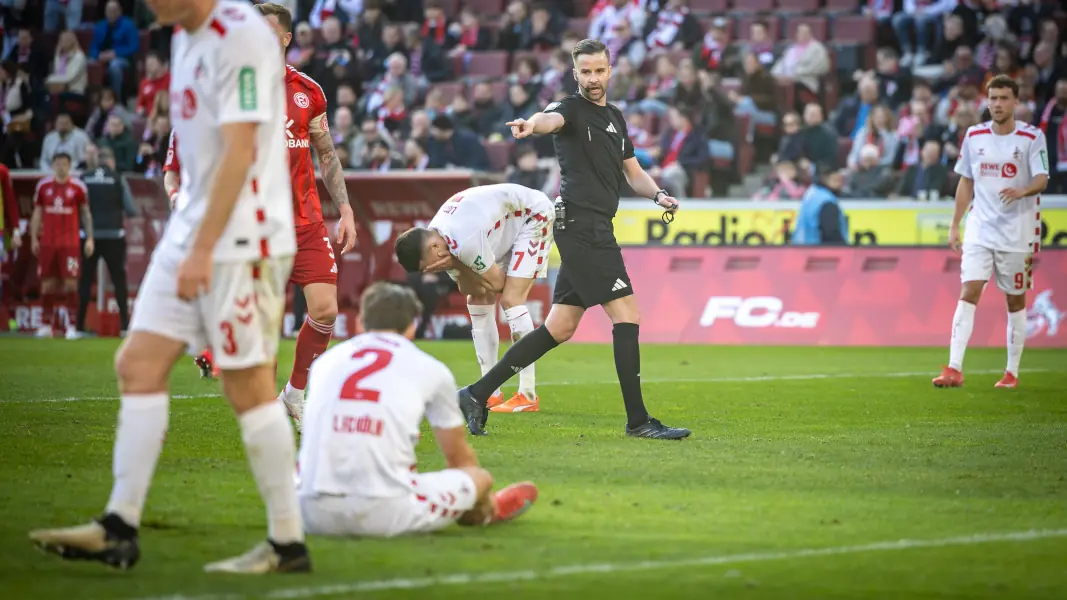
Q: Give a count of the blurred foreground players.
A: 2